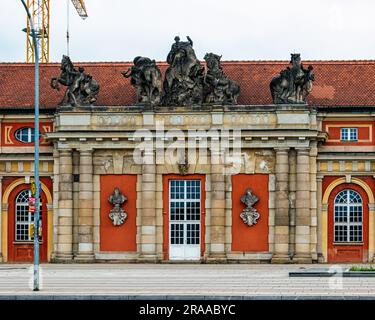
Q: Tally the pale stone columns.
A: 6